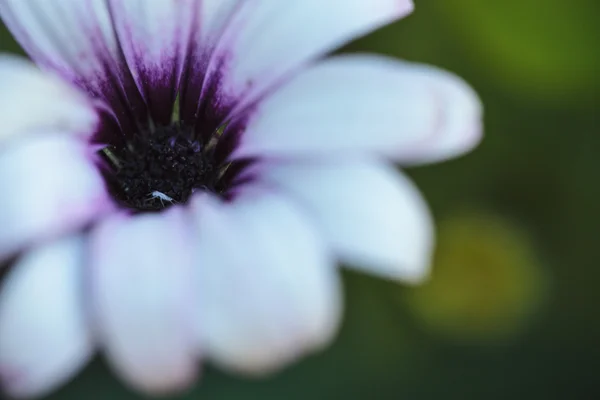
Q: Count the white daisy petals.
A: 11